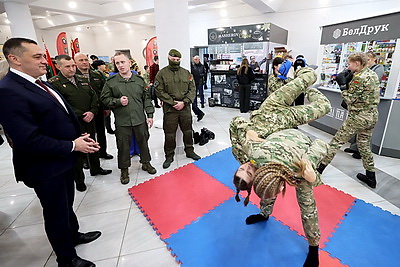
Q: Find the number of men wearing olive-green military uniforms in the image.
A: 4